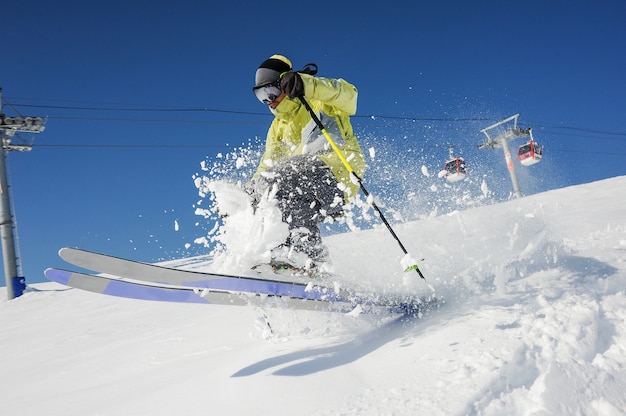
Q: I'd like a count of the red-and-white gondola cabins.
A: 2